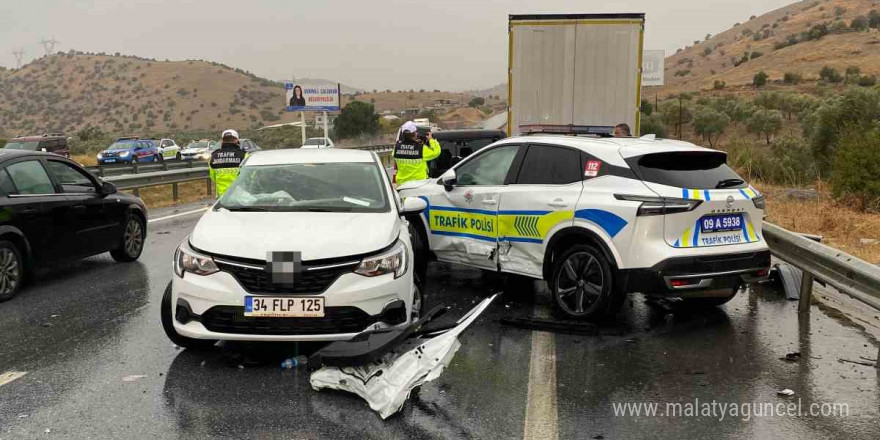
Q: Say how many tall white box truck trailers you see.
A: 1